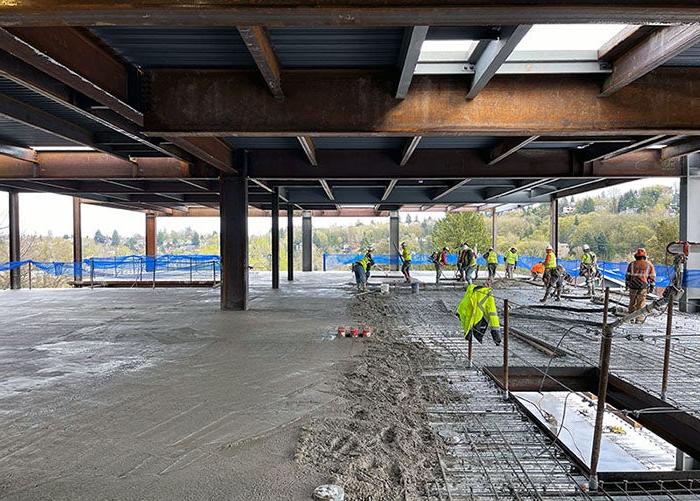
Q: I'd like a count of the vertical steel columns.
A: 11